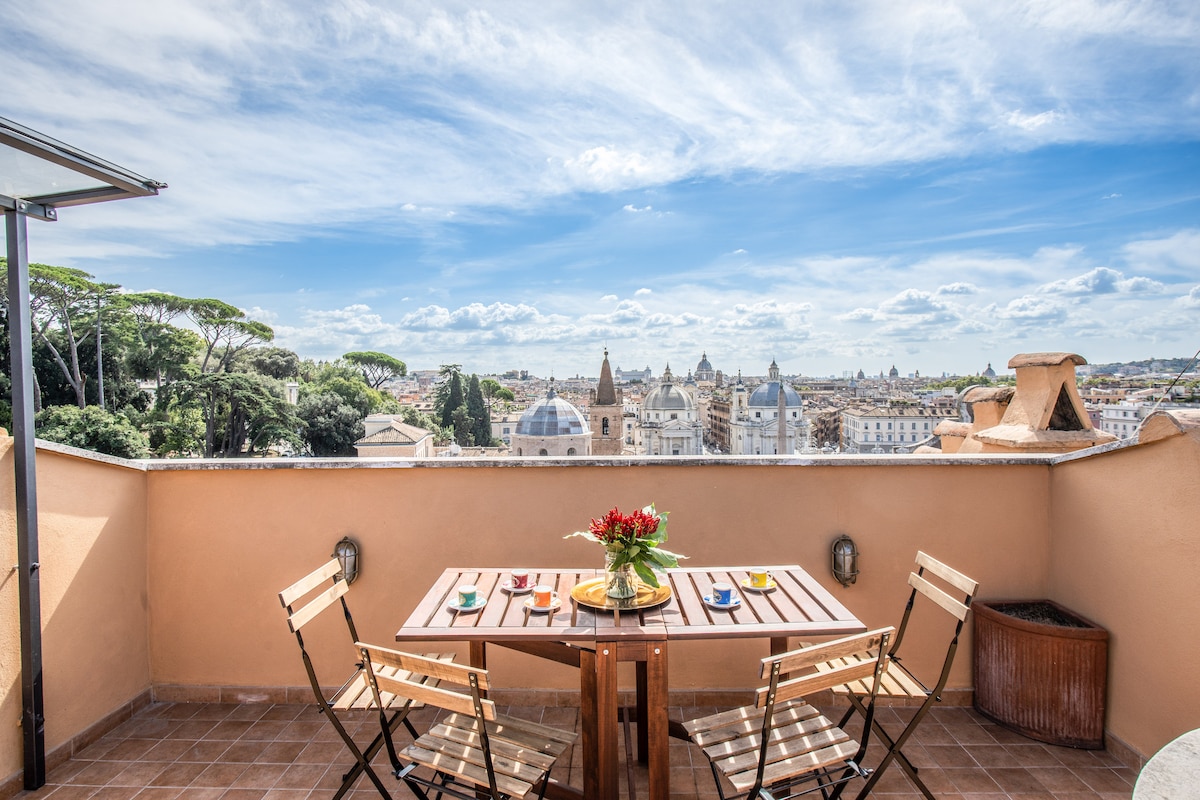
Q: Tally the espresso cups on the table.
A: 5